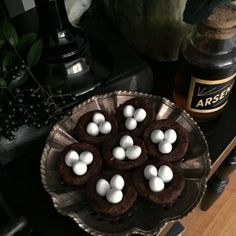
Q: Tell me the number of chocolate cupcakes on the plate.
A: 7